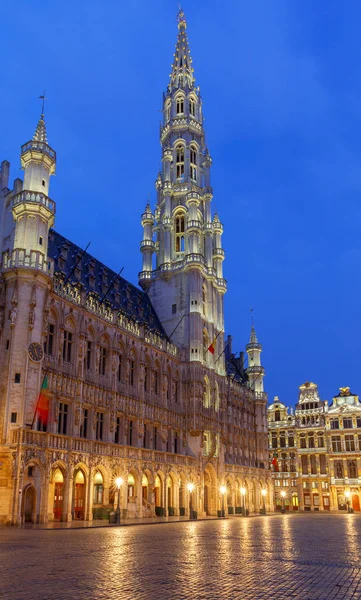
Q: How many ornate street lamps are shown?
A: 7